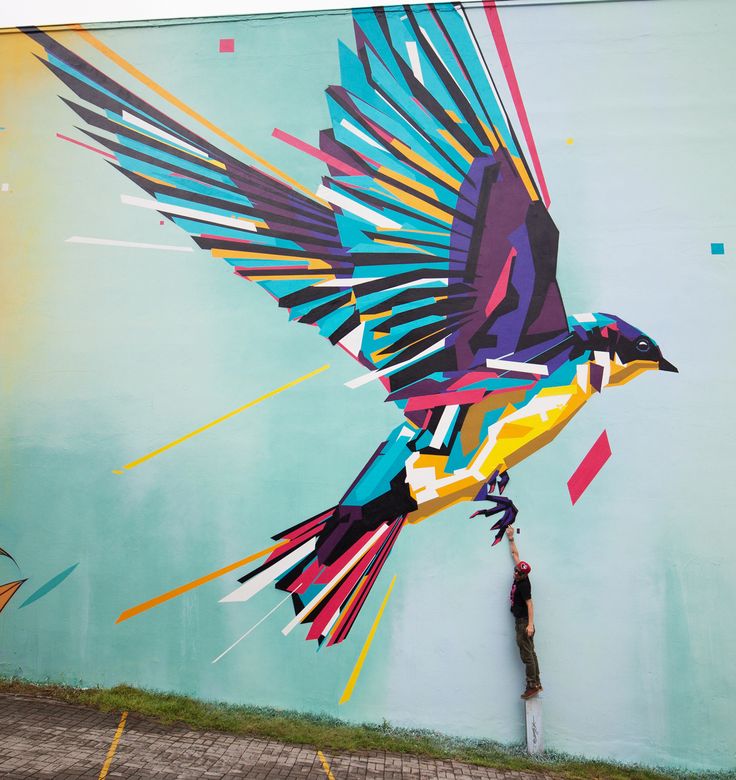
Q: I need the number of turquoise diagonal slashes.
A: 1